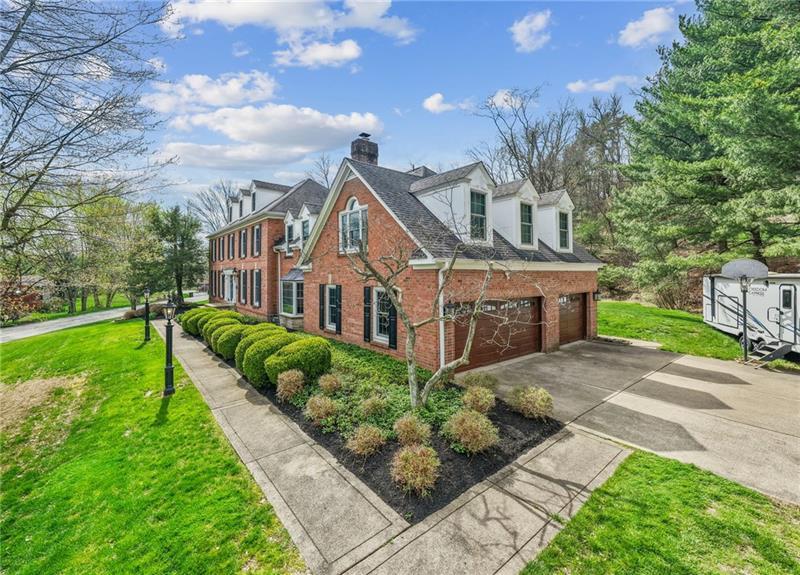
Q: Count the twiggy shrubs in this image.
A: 11